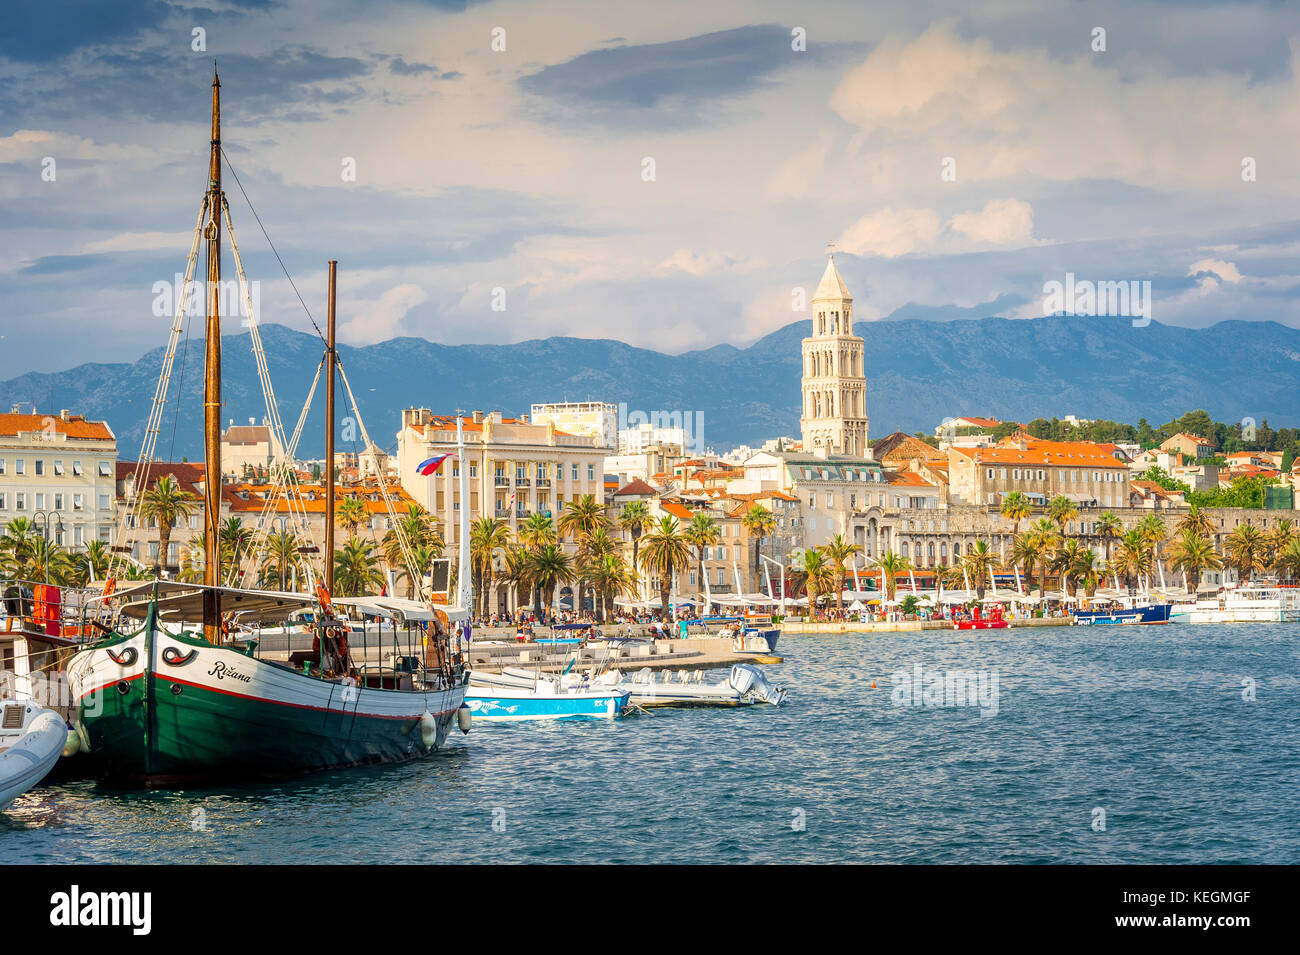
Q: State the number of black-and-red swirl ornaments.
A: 2